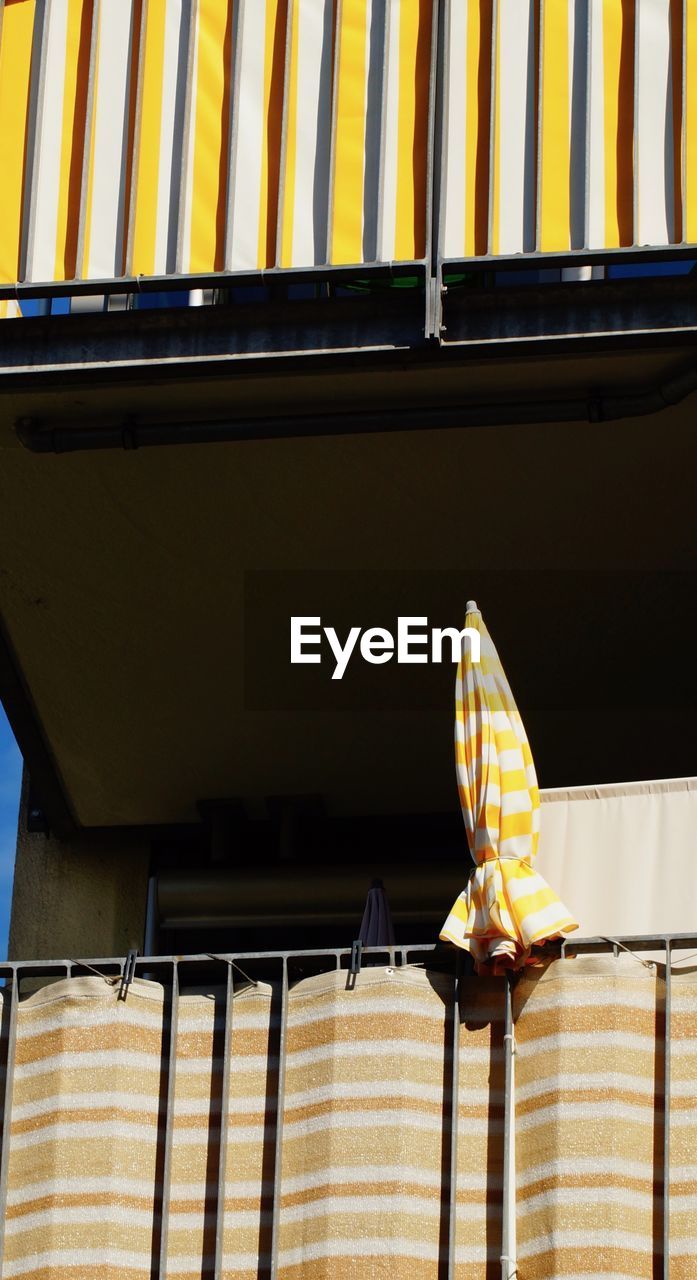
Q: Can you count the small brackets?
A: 2